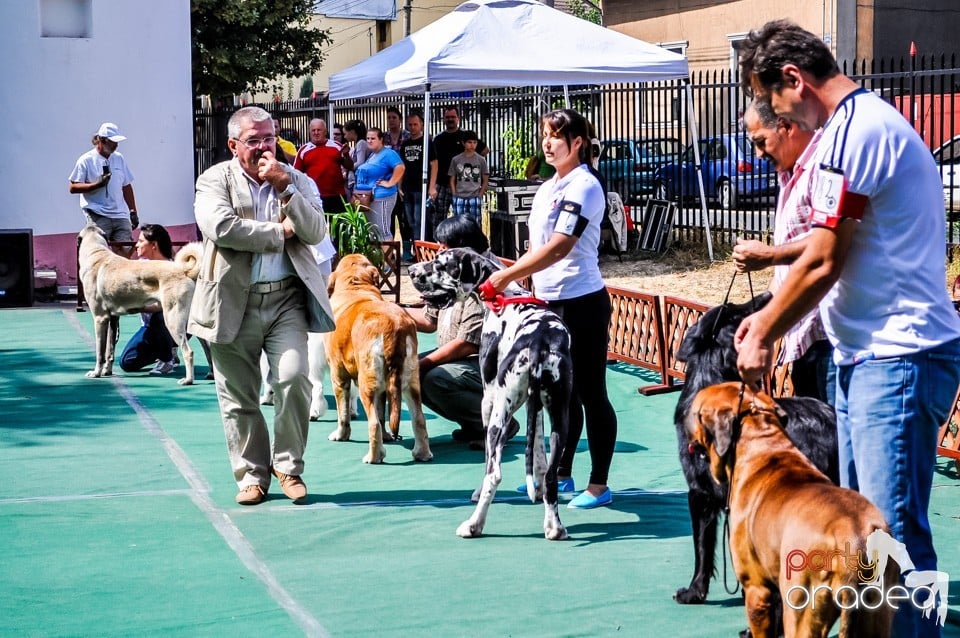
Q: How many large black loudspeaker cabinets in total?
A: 1